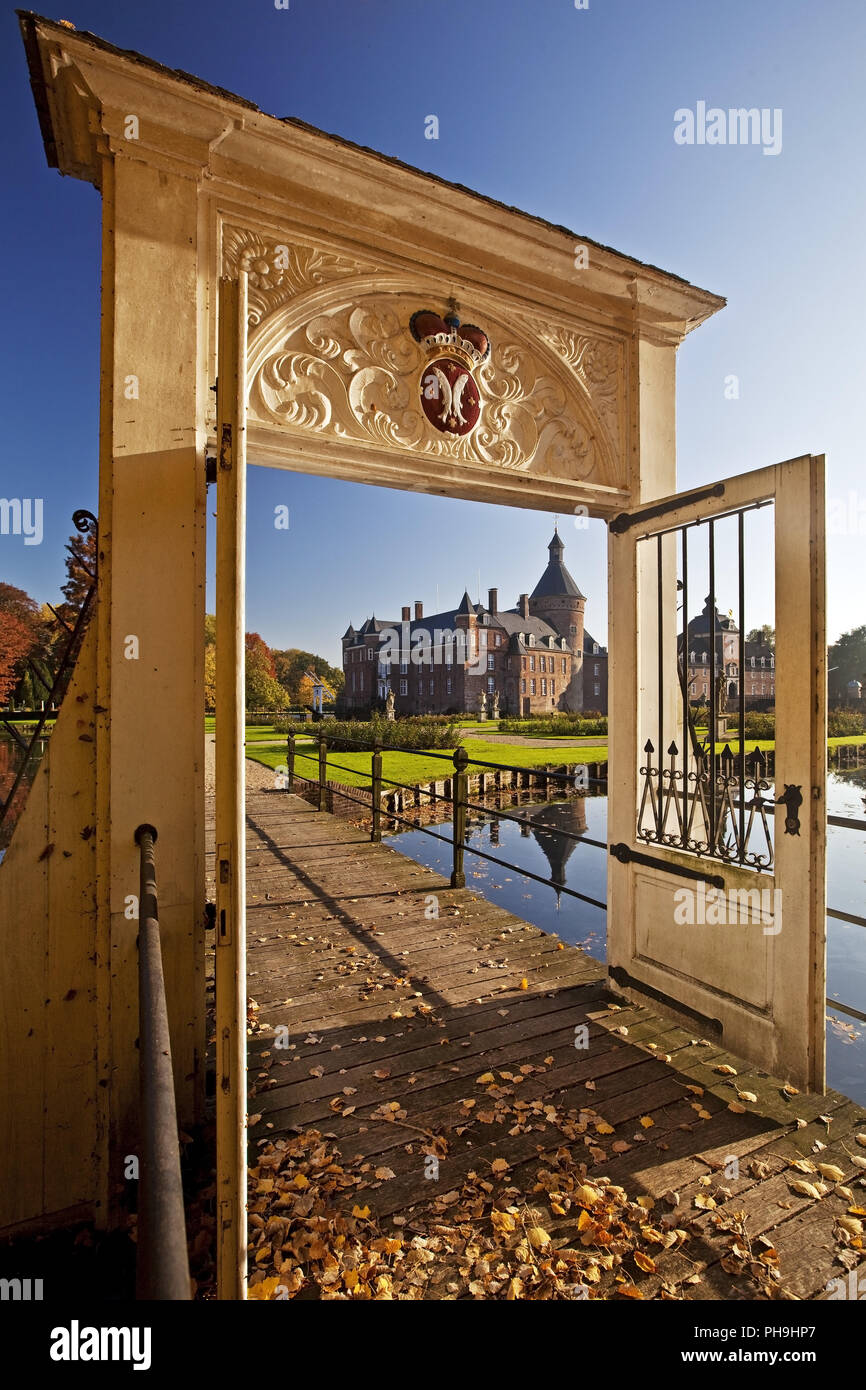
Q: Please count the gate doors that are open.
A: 2